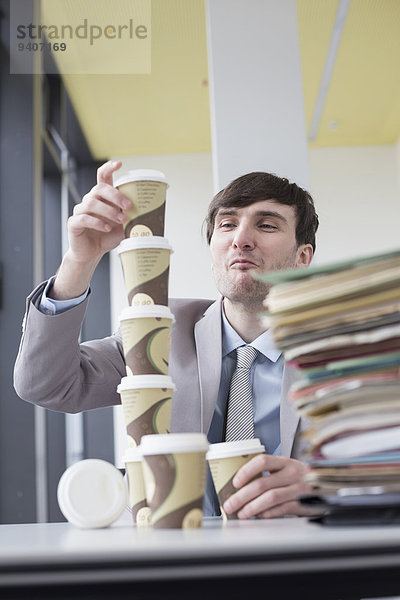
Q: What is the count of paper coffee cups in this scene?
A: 8